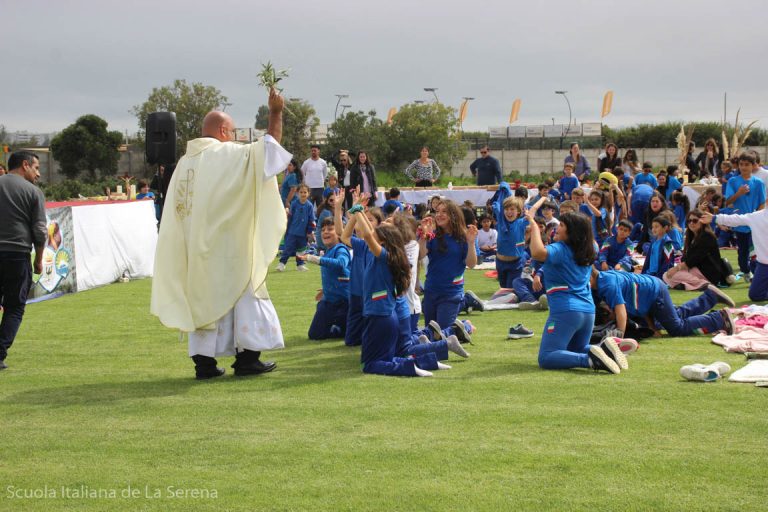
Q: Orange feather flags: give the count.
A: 4